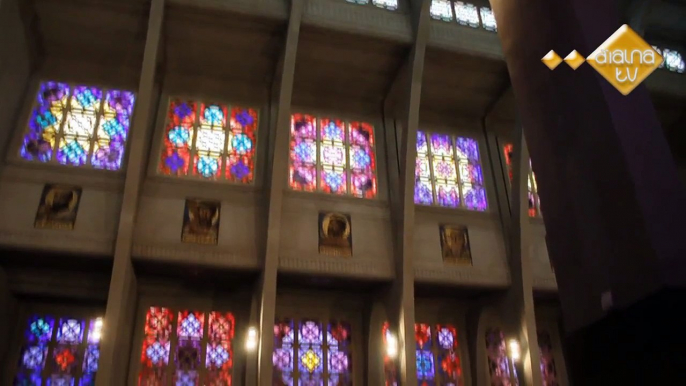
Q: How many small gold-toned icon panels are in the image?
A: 4